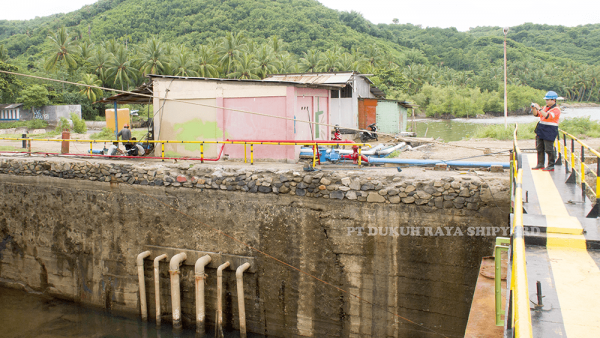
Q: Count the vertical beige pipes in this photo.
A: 6